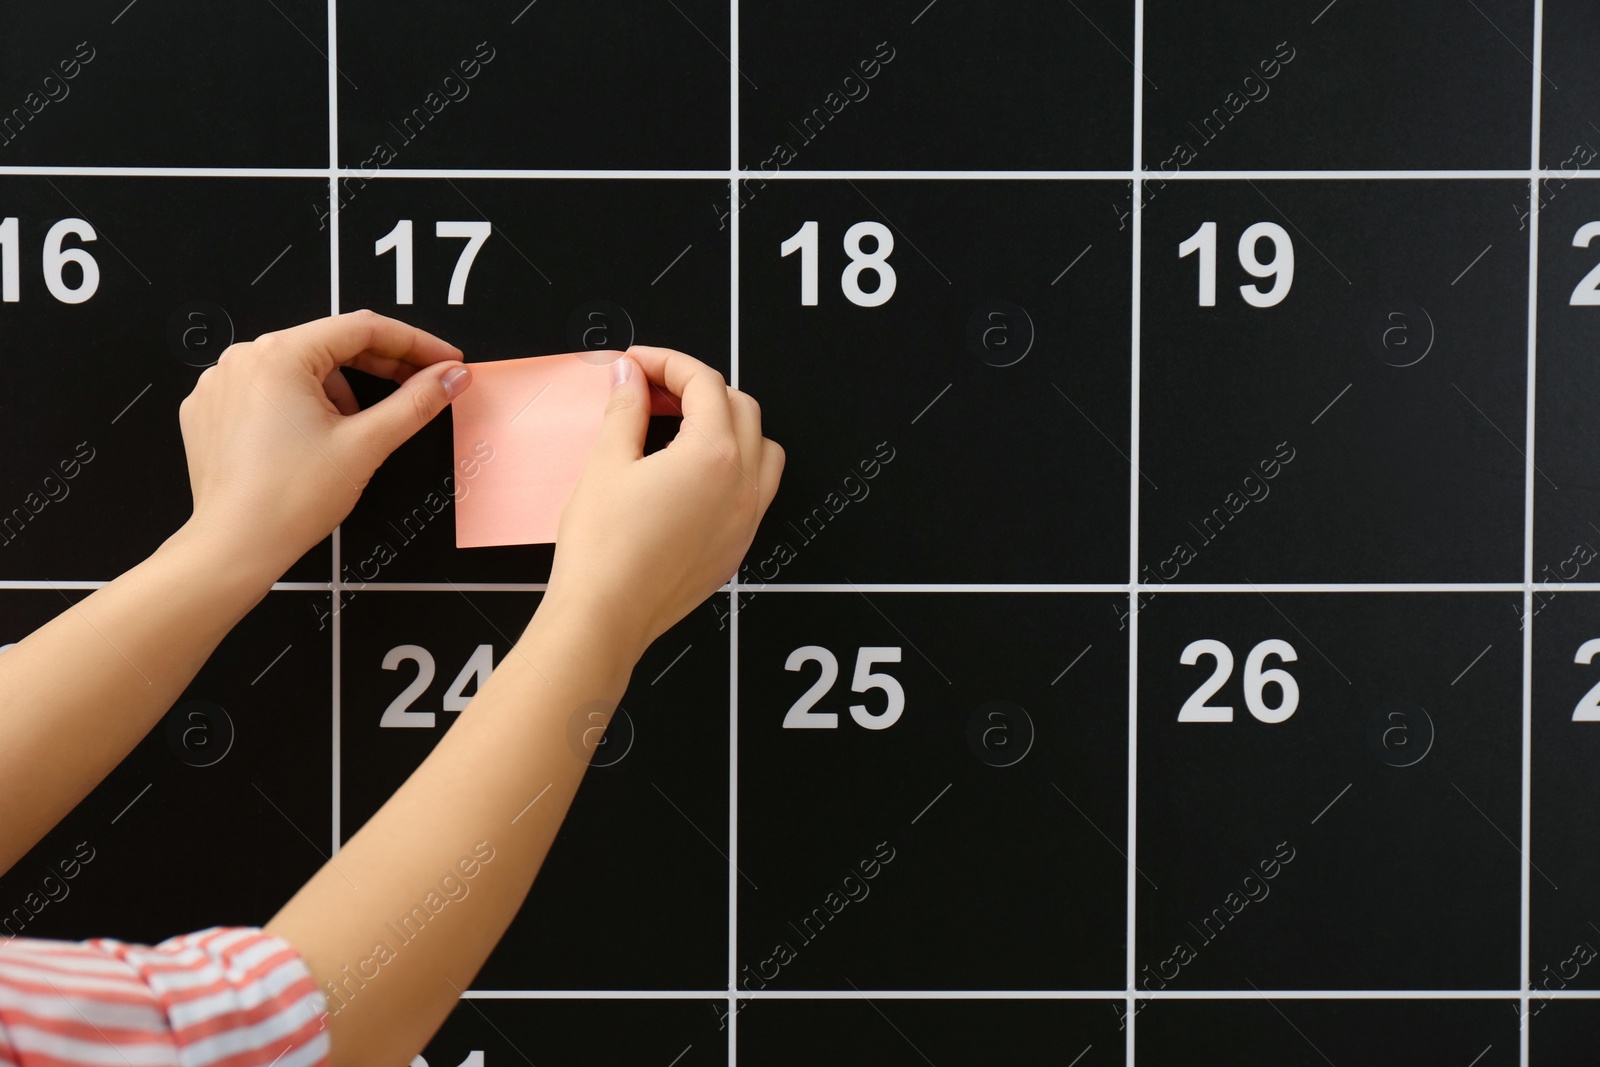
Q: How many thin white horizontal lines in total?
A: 3